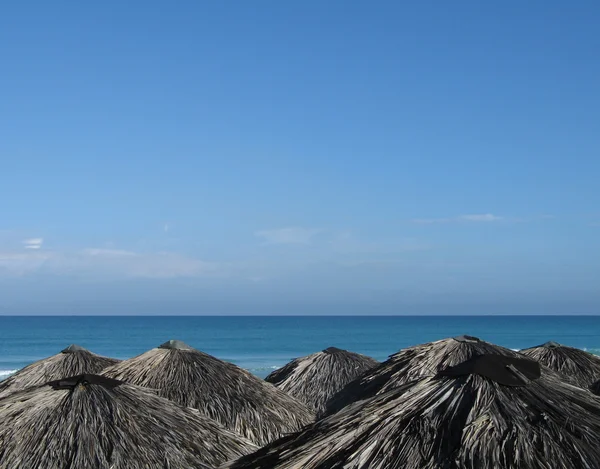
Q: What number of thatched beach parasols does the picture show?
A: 7